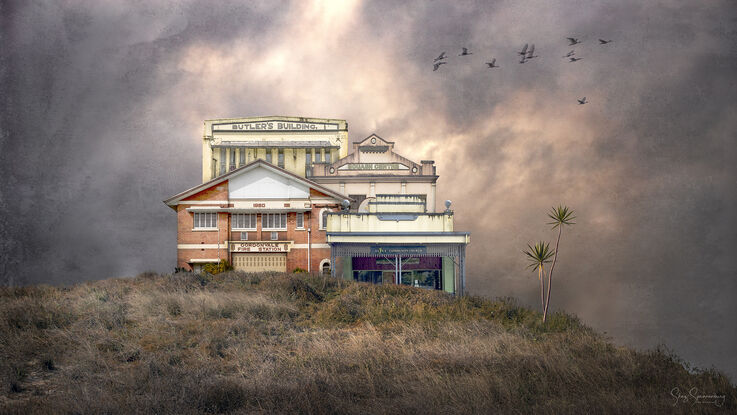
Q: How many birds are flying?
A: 12